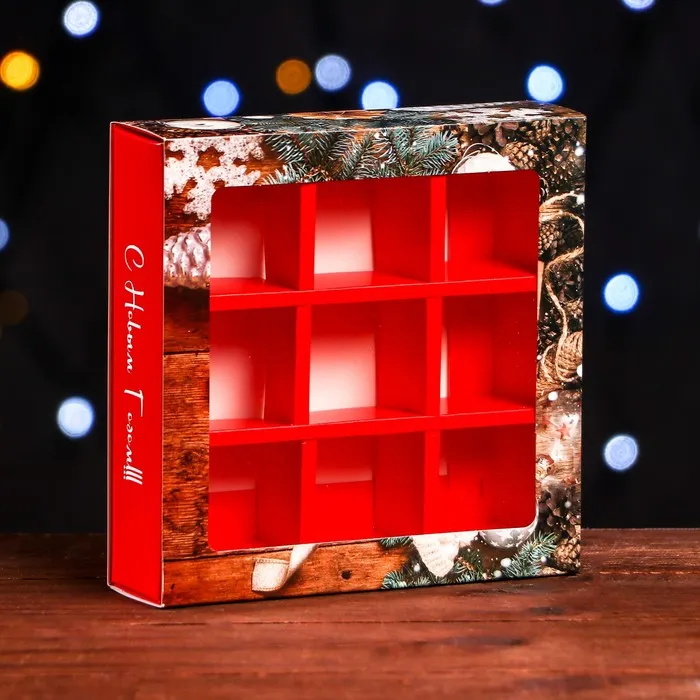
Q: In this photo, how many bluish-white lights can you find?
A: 11